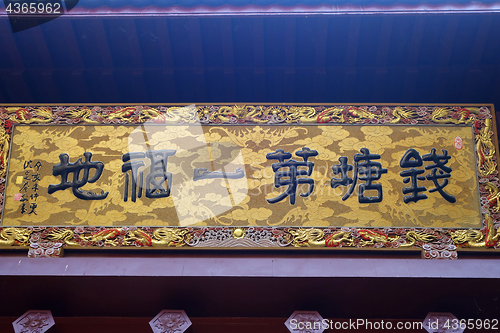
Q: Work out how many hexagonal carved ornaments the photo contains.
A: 4